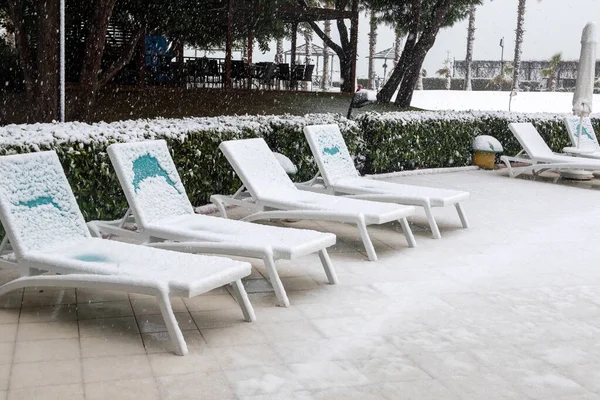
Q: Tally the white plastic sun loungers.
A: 6